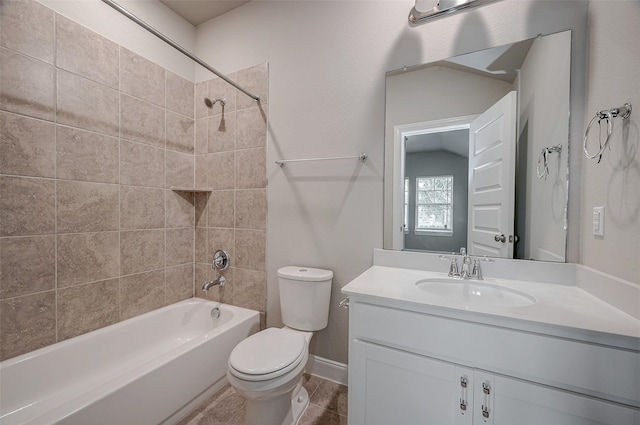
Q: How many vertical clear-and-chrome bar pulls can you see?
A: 2